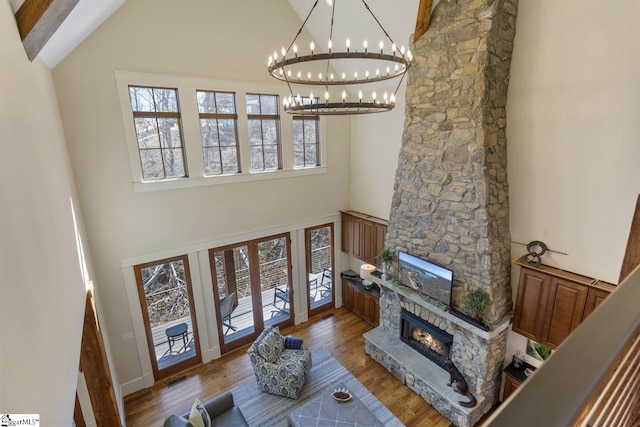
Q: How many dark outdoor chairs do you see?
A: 3